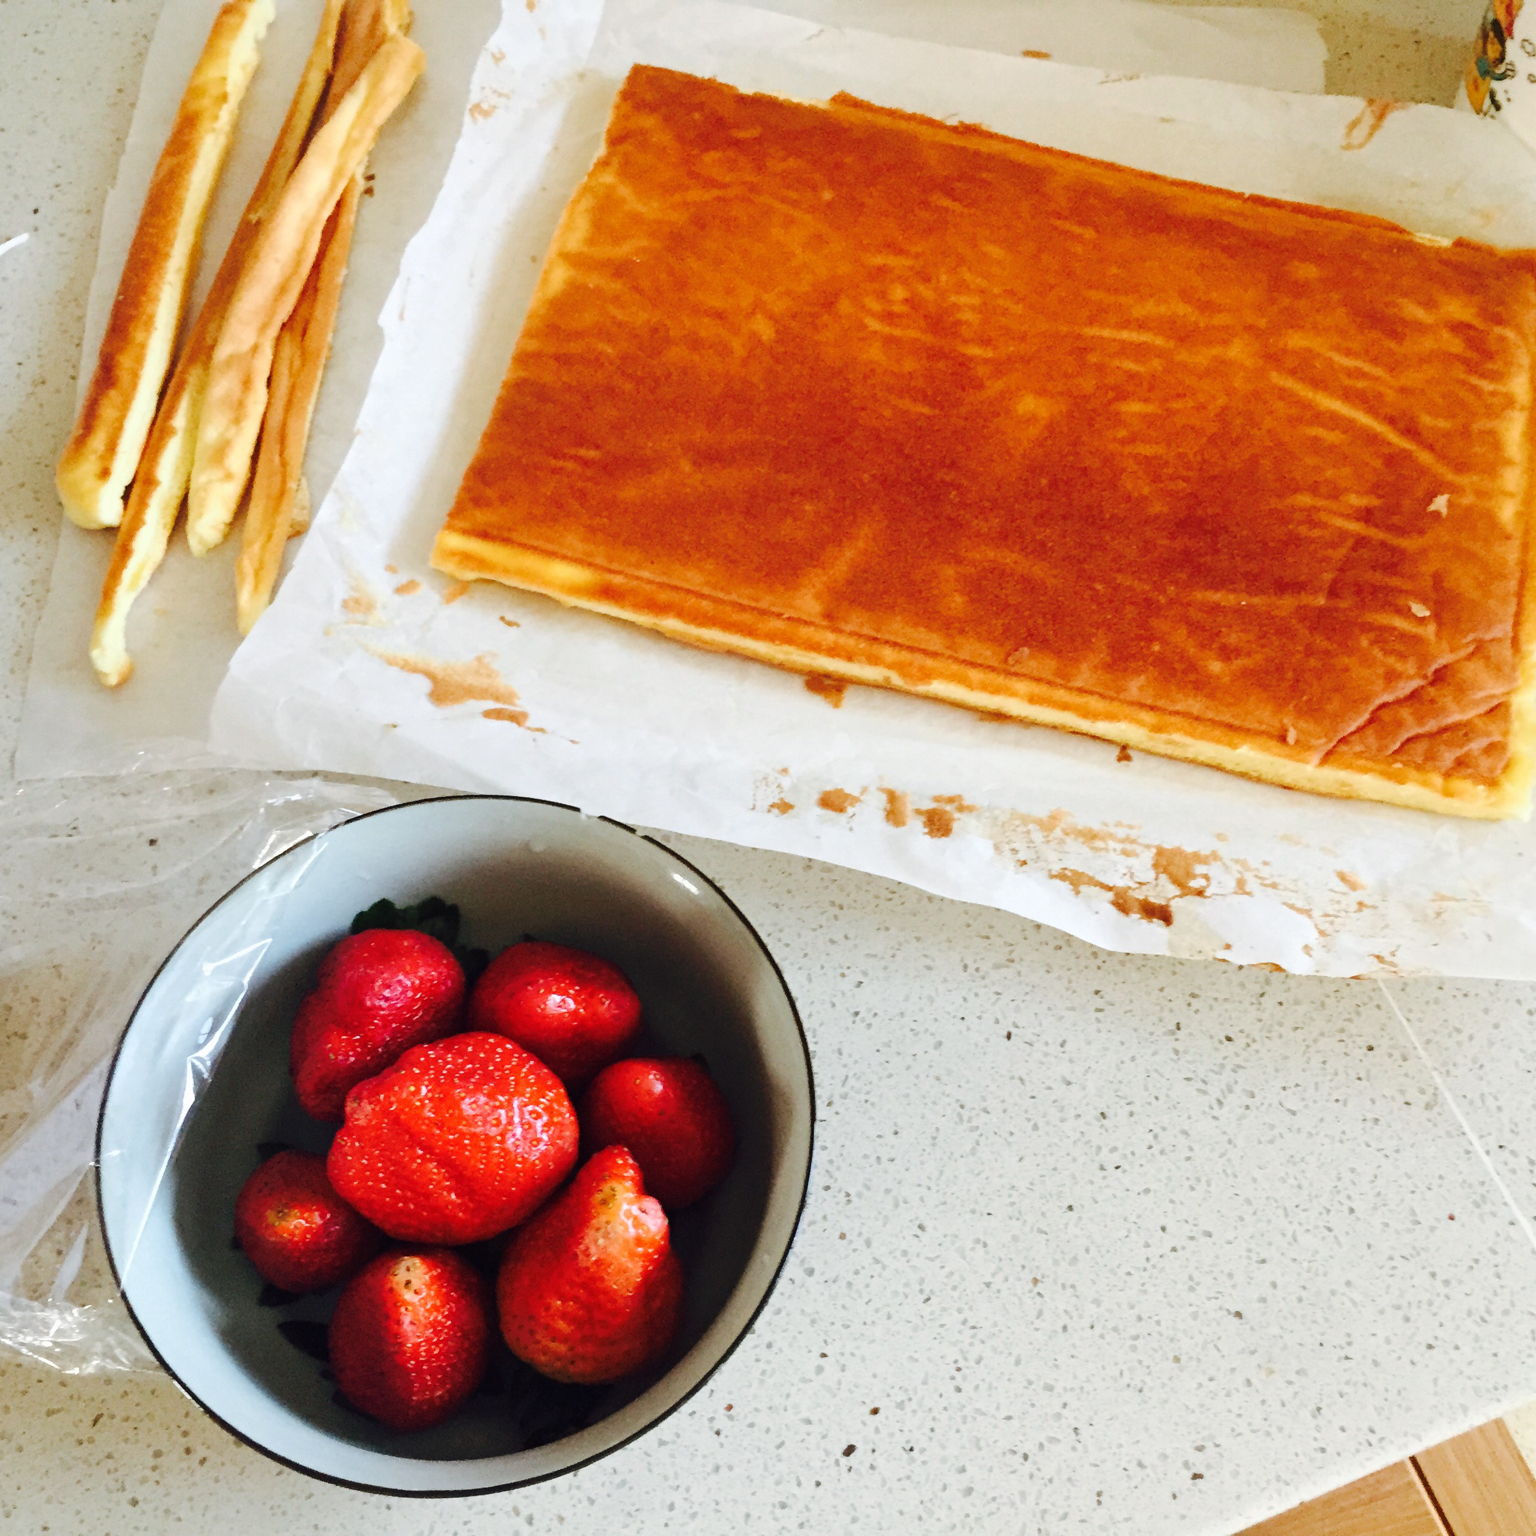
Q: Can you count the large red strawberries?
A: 7